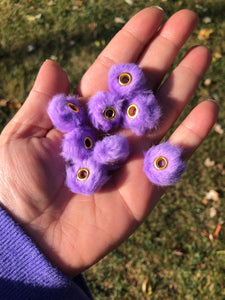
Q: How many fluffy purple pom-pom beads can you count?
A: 8